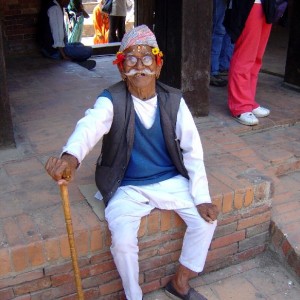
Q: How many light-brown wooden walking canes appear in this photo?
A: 1